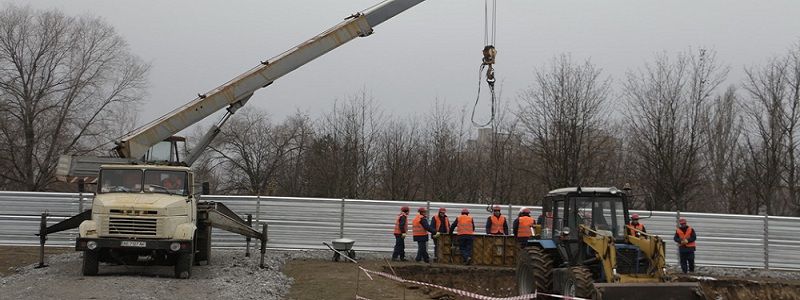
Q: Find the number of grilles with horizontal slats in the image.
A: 1